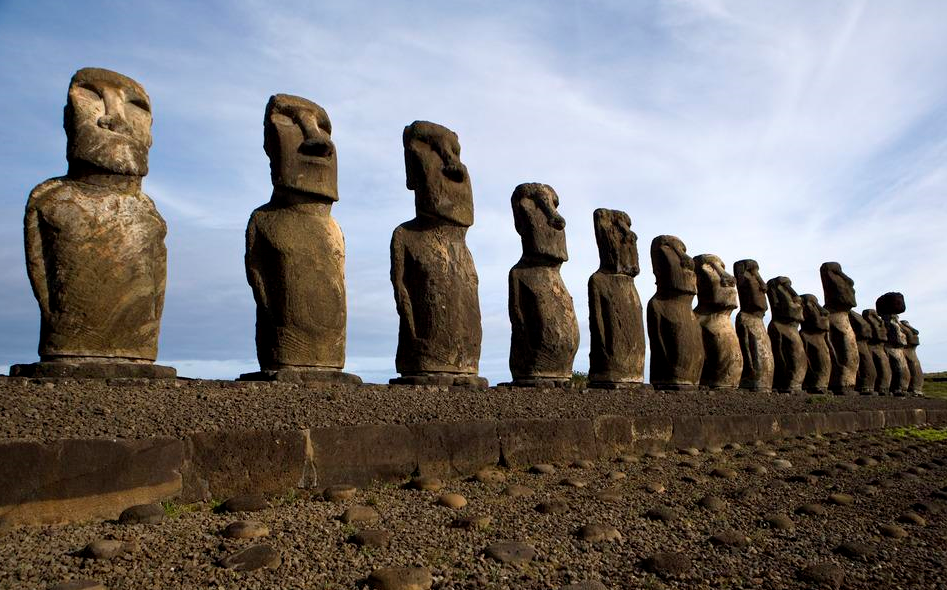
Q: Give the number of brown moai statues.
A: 15